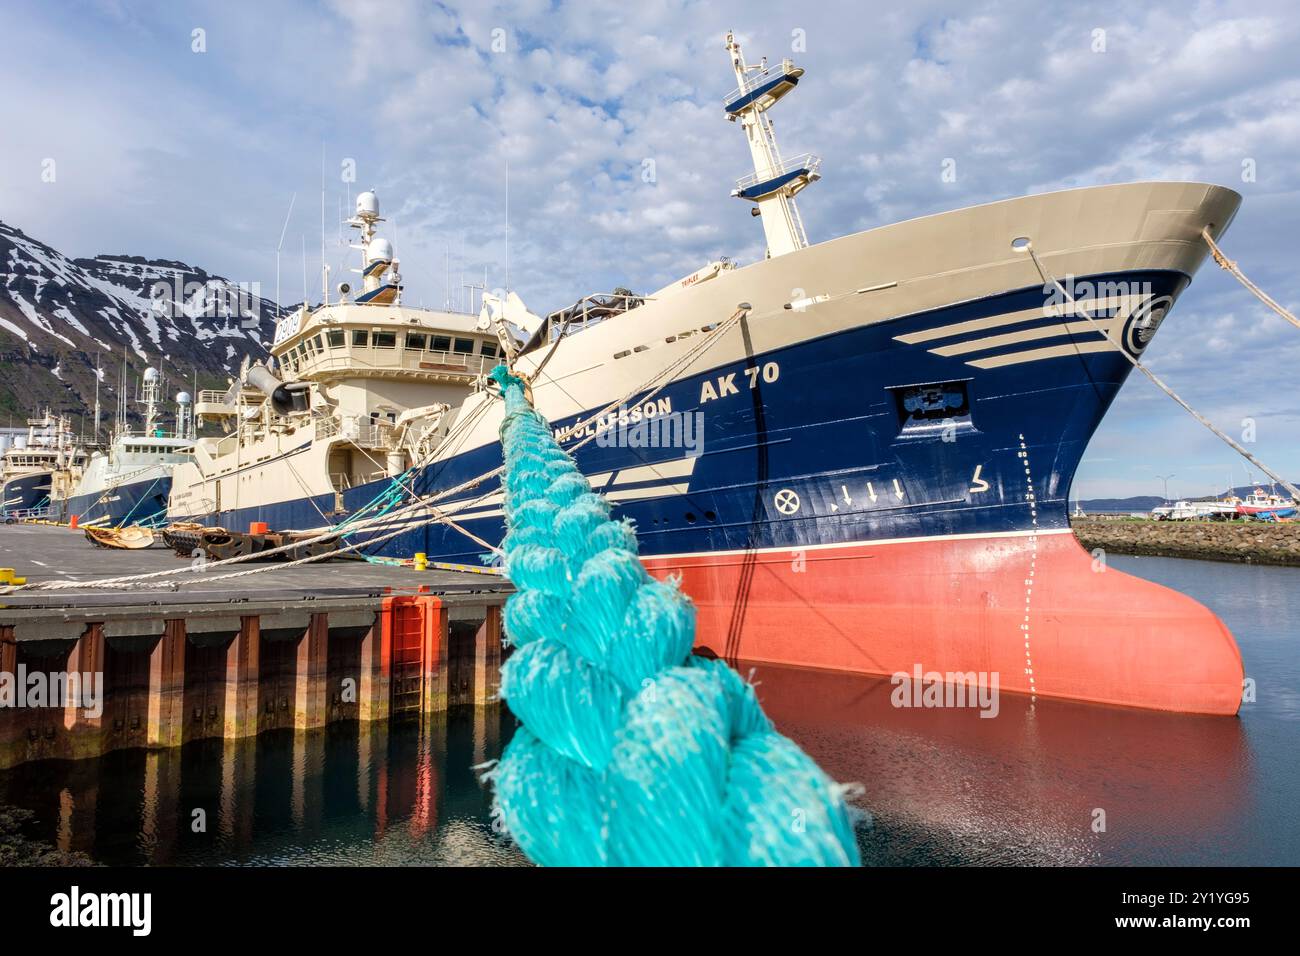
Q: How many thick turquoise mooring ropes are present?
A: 1